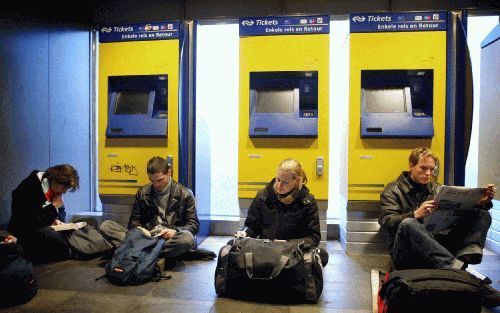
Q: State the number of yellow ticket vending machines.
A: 3